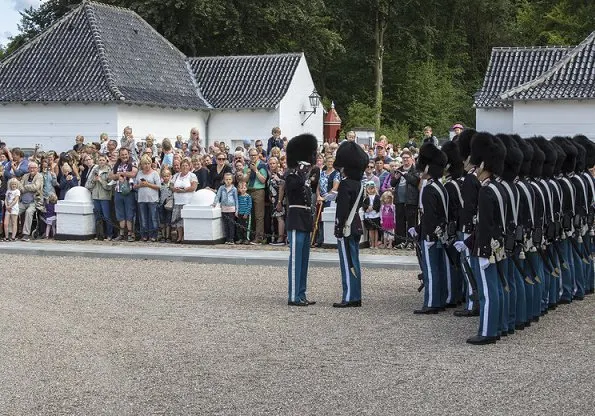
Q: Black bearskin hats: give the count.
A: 14